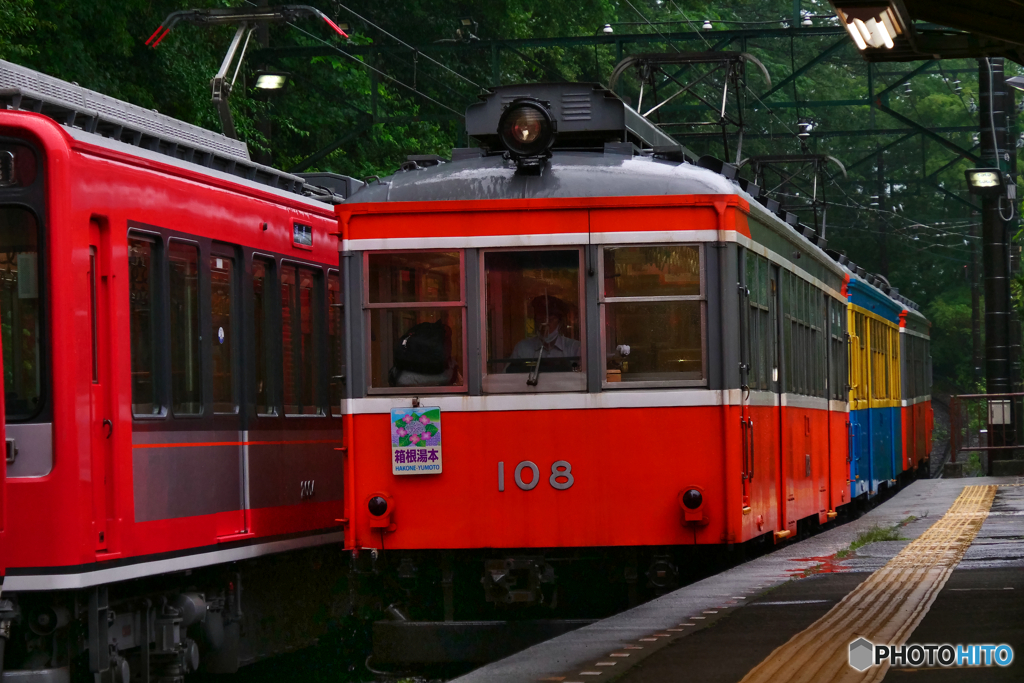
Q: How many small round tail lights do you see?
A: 2